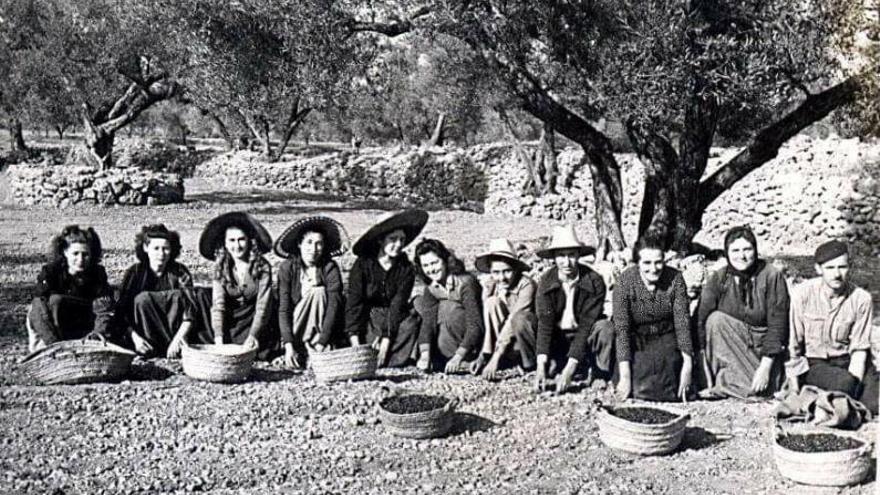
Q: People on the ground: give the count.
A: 11